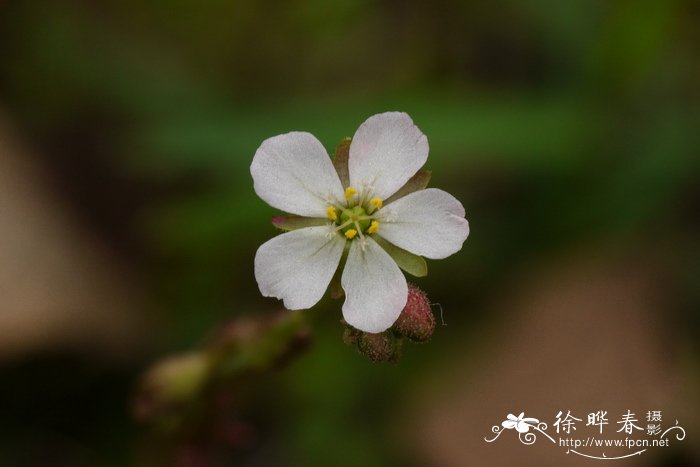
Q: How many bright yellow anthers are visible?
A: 5